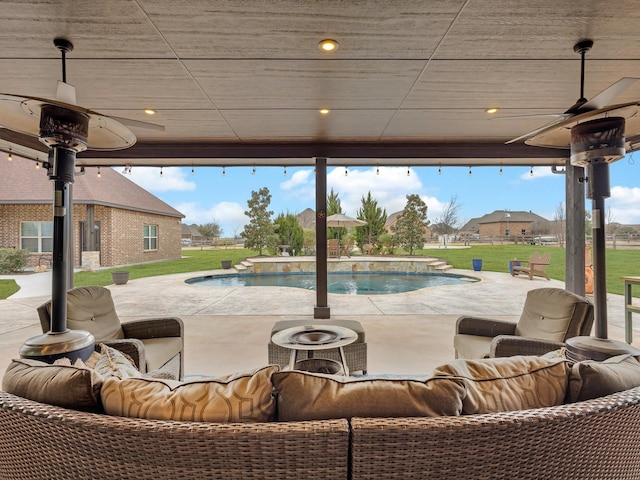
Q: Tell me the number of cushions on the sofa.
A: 5